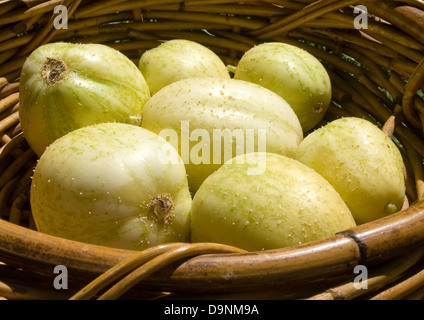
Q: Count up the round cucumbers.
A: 7